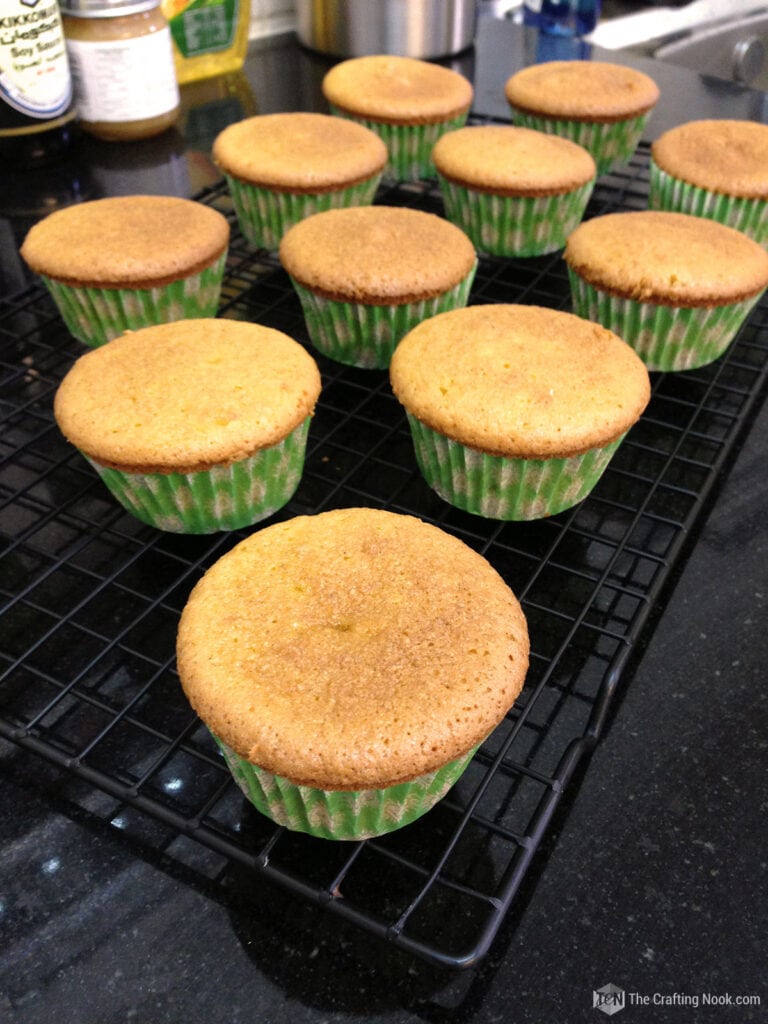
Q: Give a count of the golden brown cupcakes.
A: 11